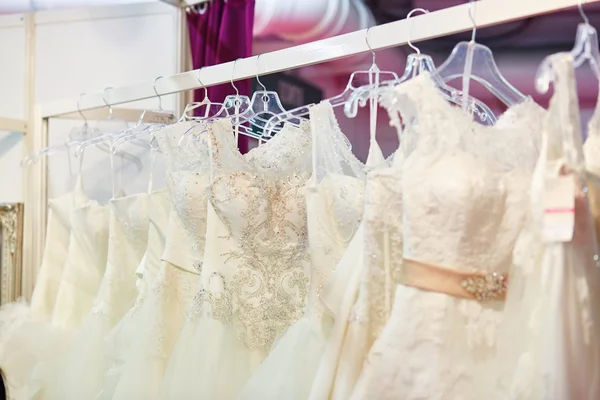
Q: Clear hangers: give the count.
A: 10